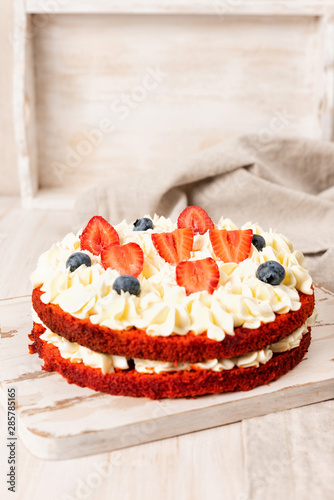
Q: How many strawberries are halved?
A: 6